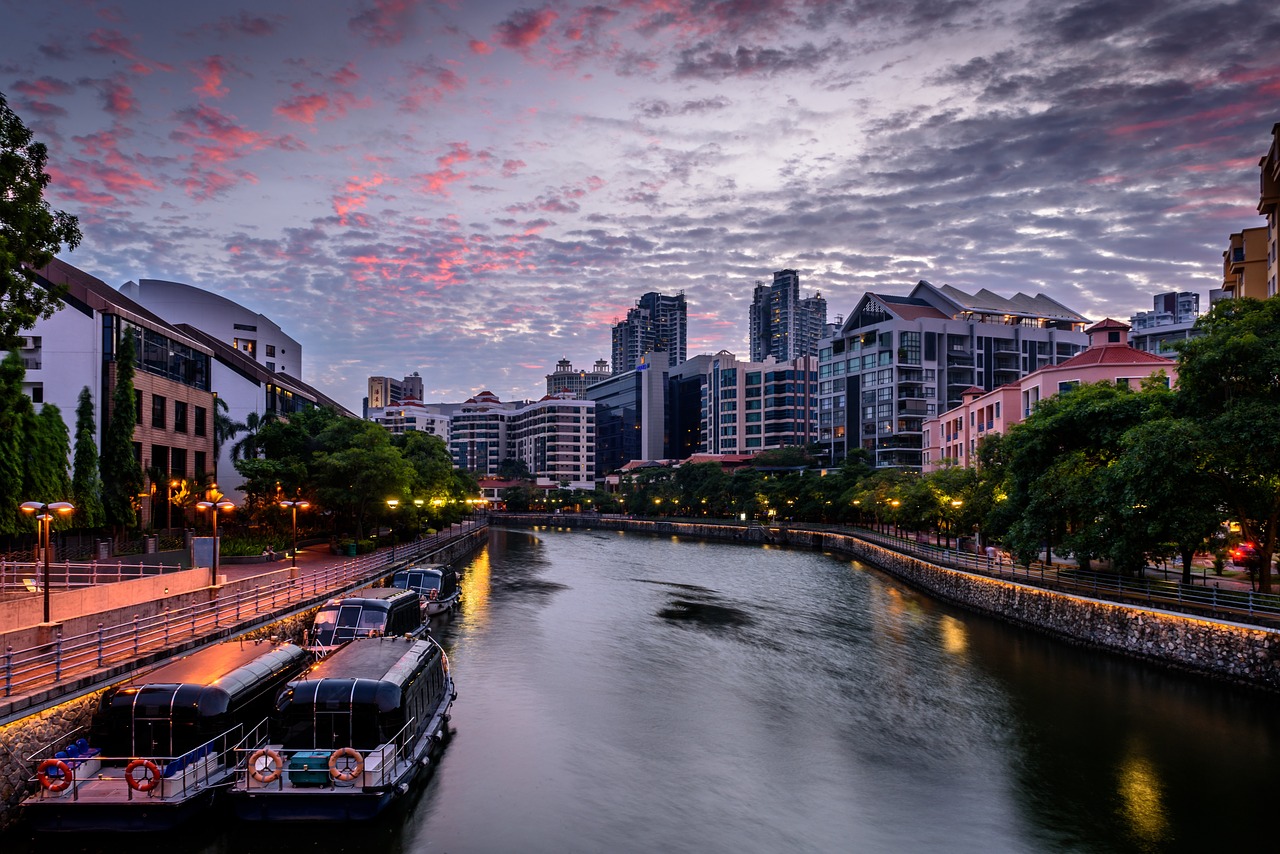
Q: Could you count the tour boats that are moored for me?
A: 4